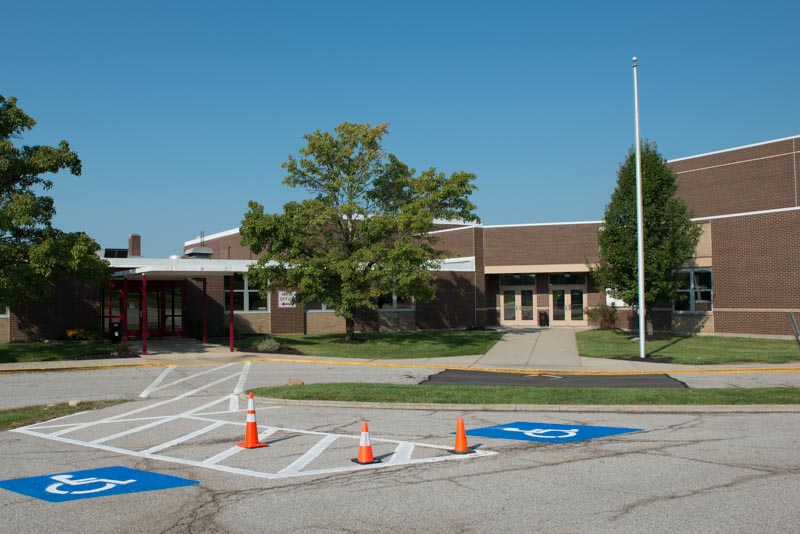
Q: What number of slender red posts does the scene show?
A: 4